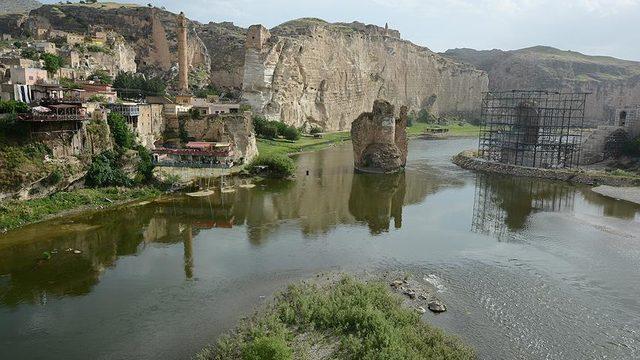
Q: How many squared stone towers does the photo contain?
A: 1